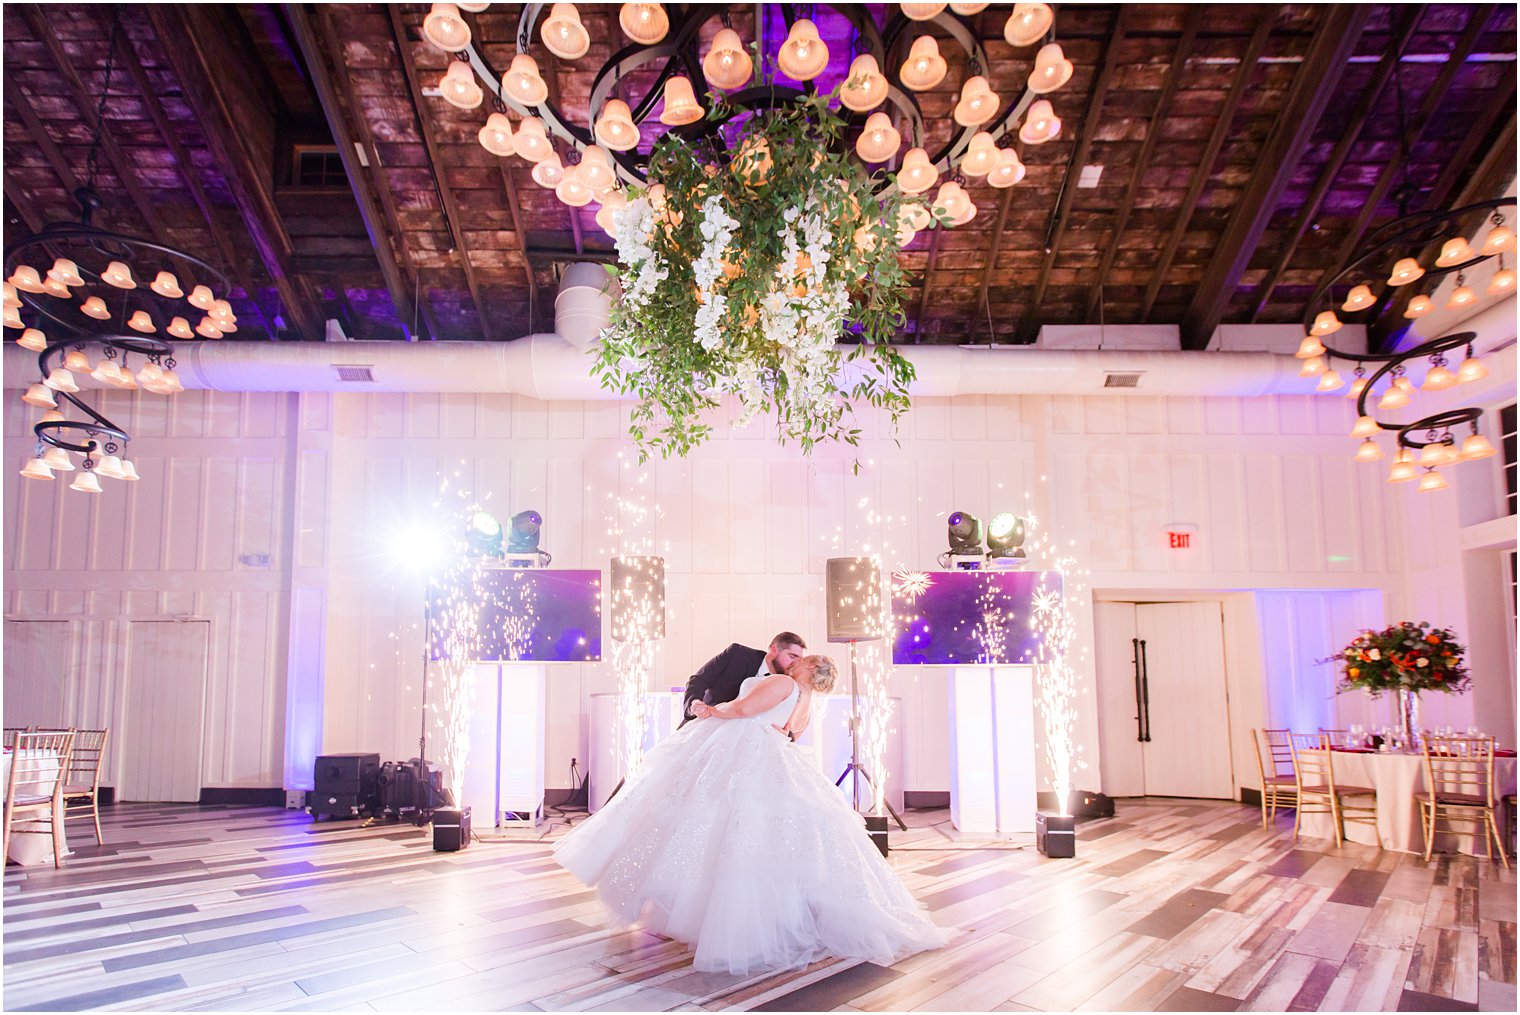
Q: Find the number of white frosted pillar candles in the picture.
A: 0